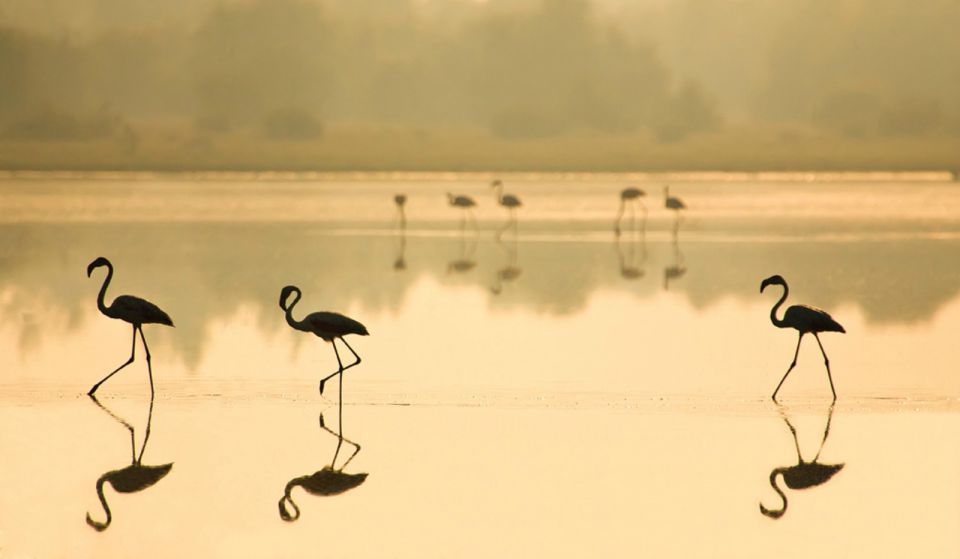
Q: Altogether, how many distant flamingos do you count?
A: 5